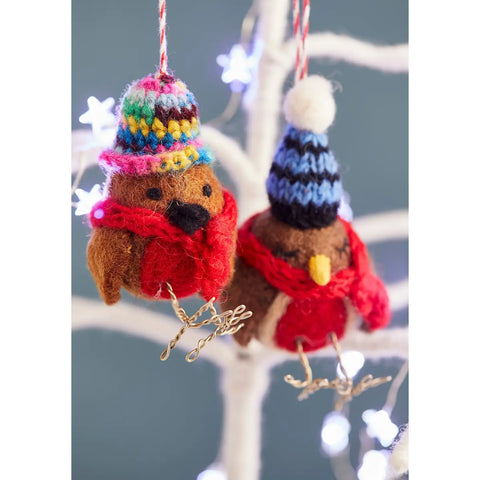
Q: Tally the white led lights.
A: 9